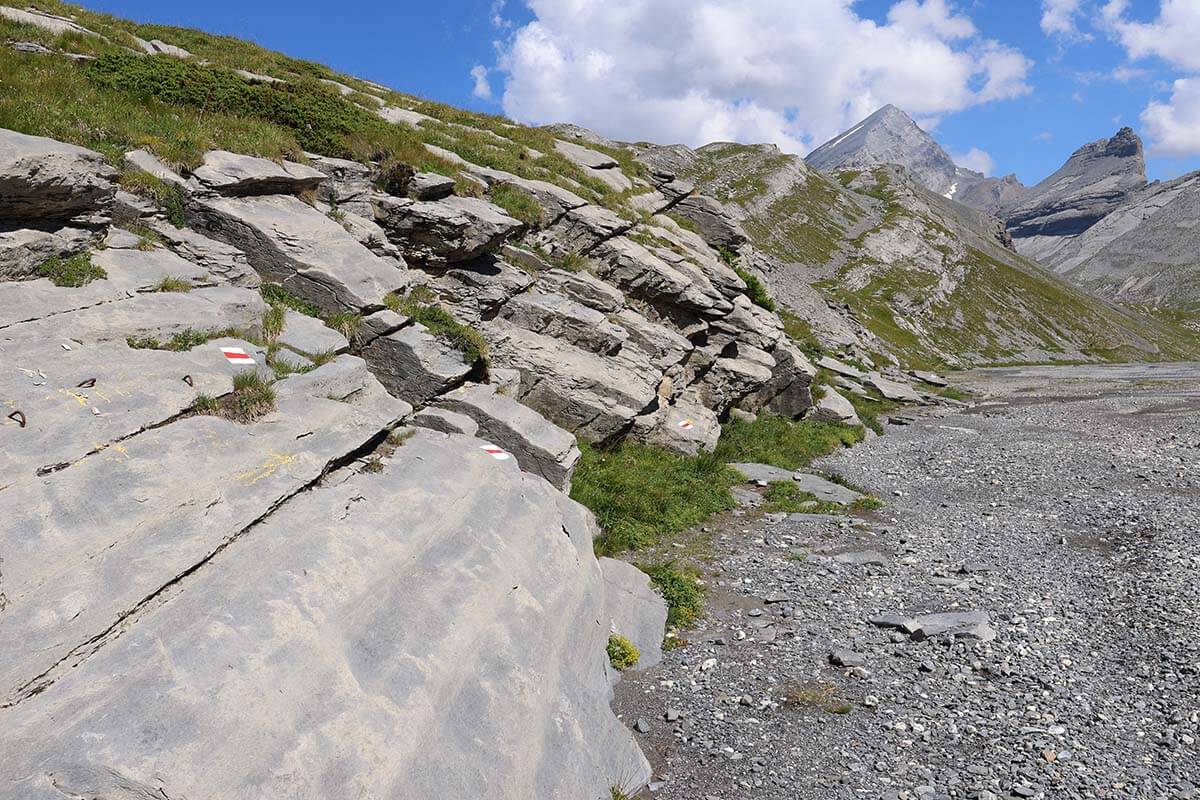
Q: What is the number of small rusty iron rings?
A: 3